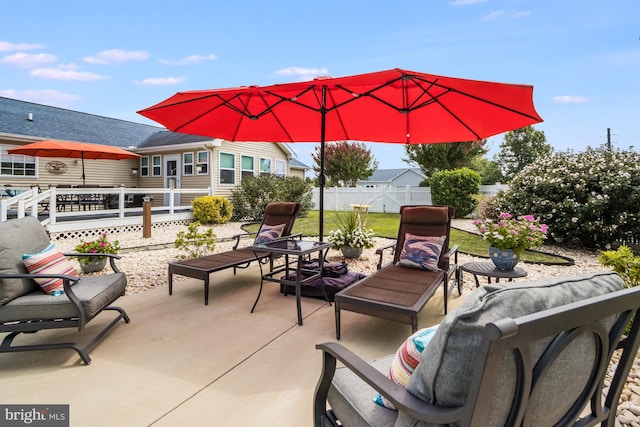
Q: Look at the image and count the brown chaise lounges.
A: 2